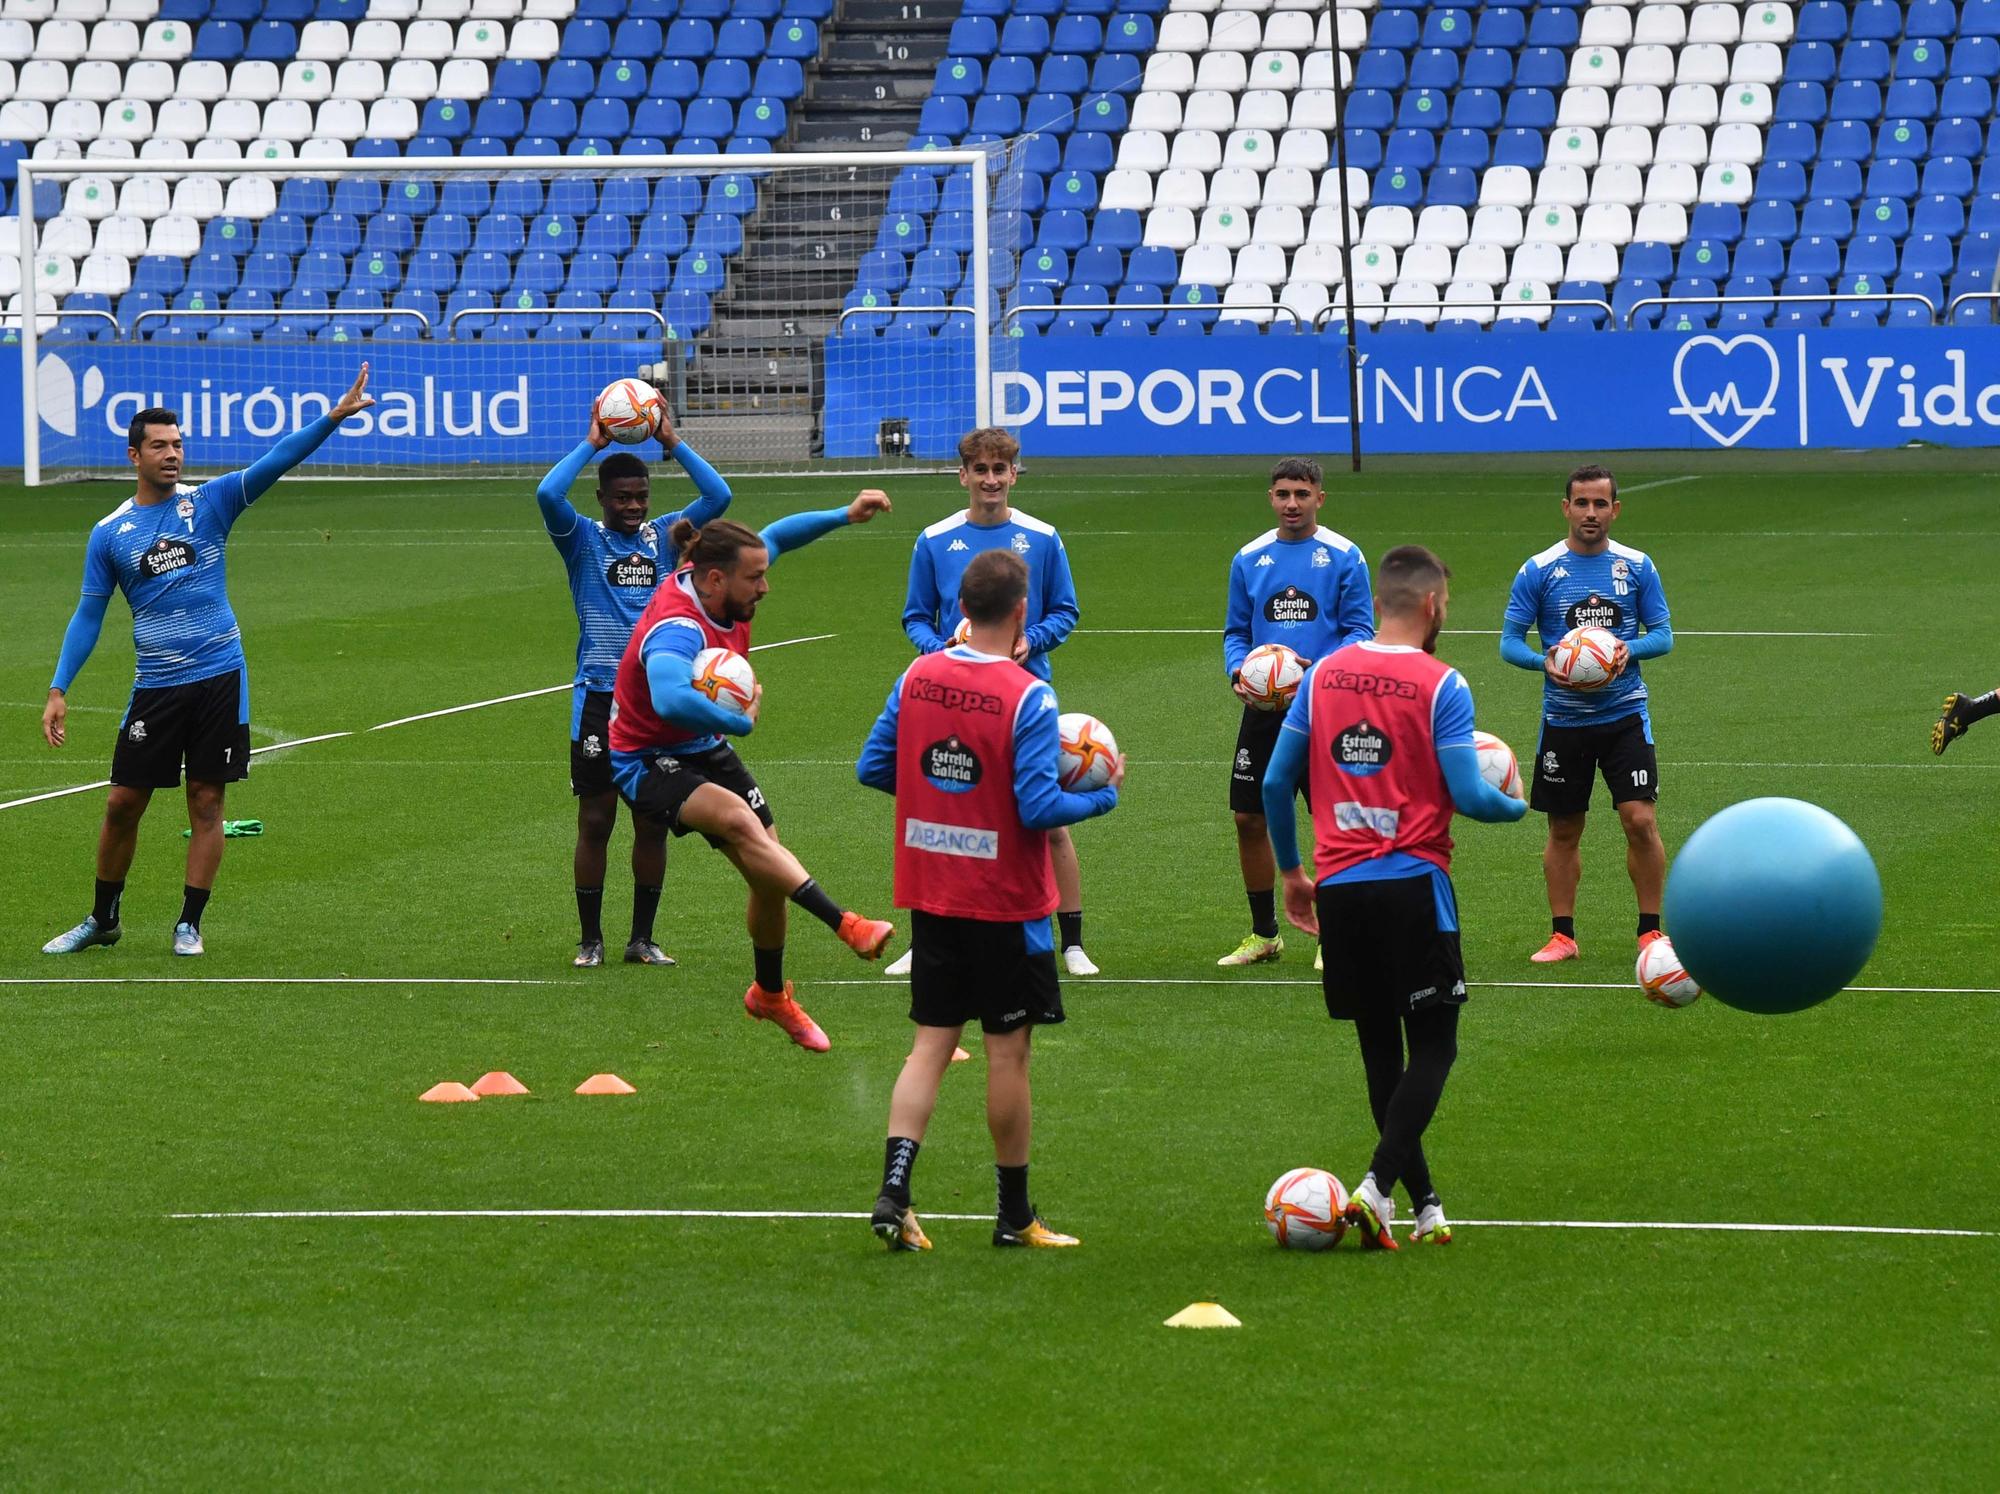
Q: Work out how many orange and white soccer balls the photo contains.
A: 9